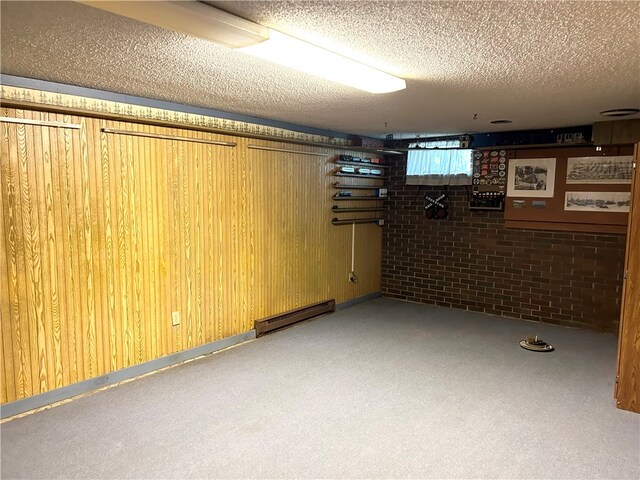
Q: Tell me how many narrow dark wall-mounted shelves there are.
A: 6